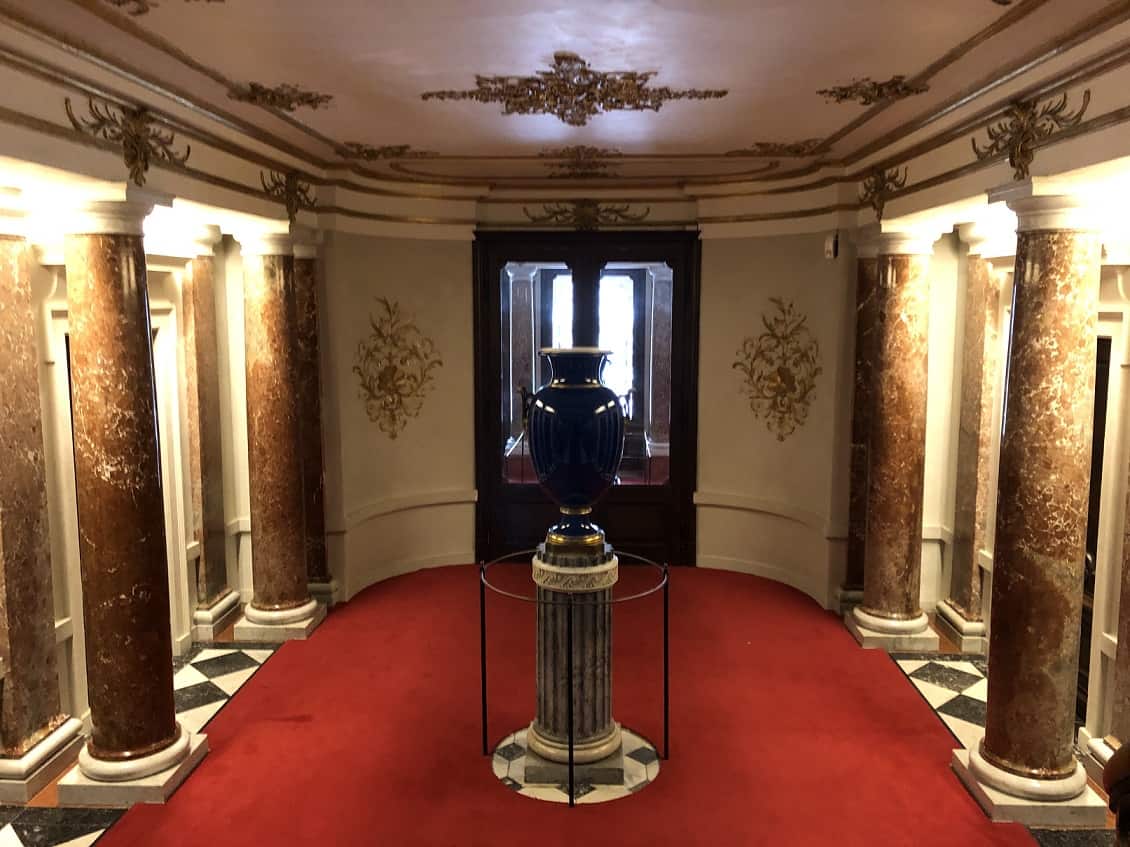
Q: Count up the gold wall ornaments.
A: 2